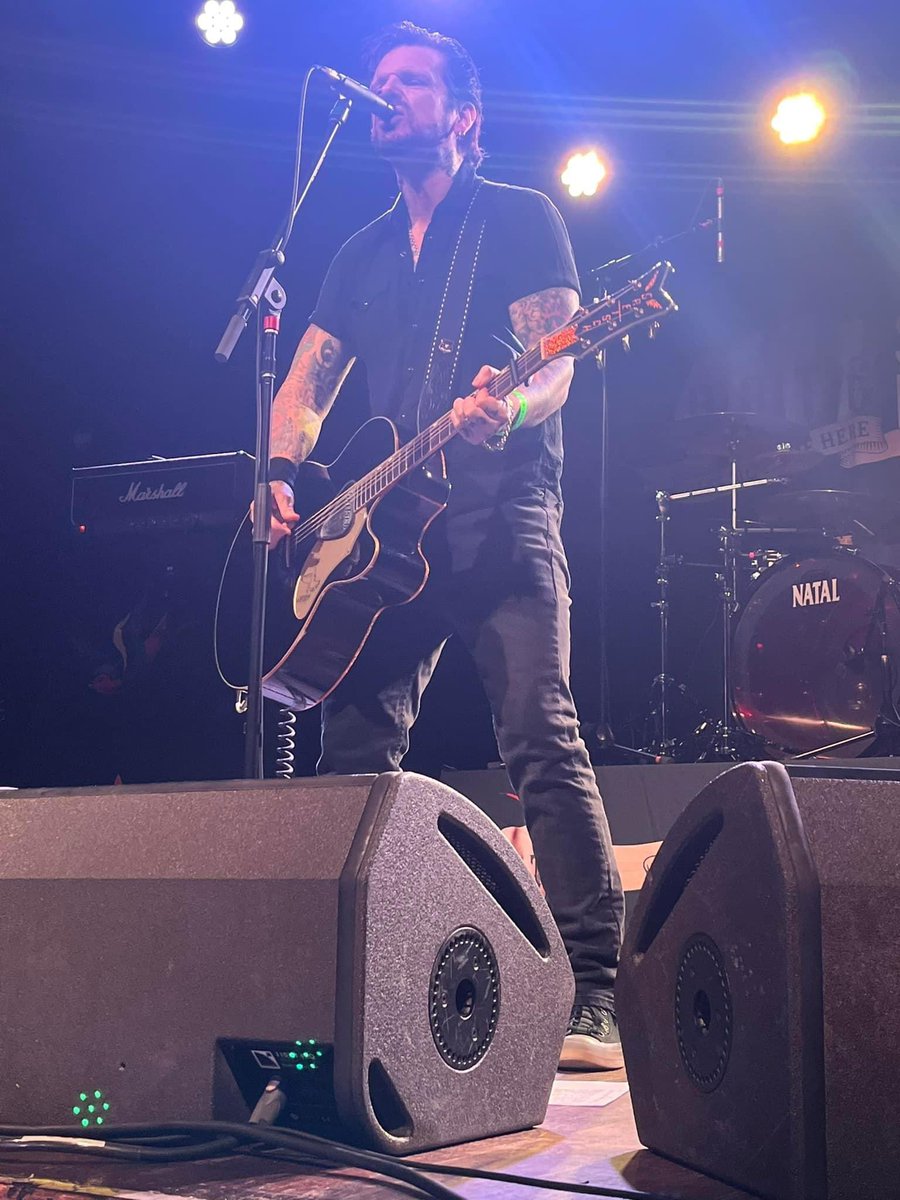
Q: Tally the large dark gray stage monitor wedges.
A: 2